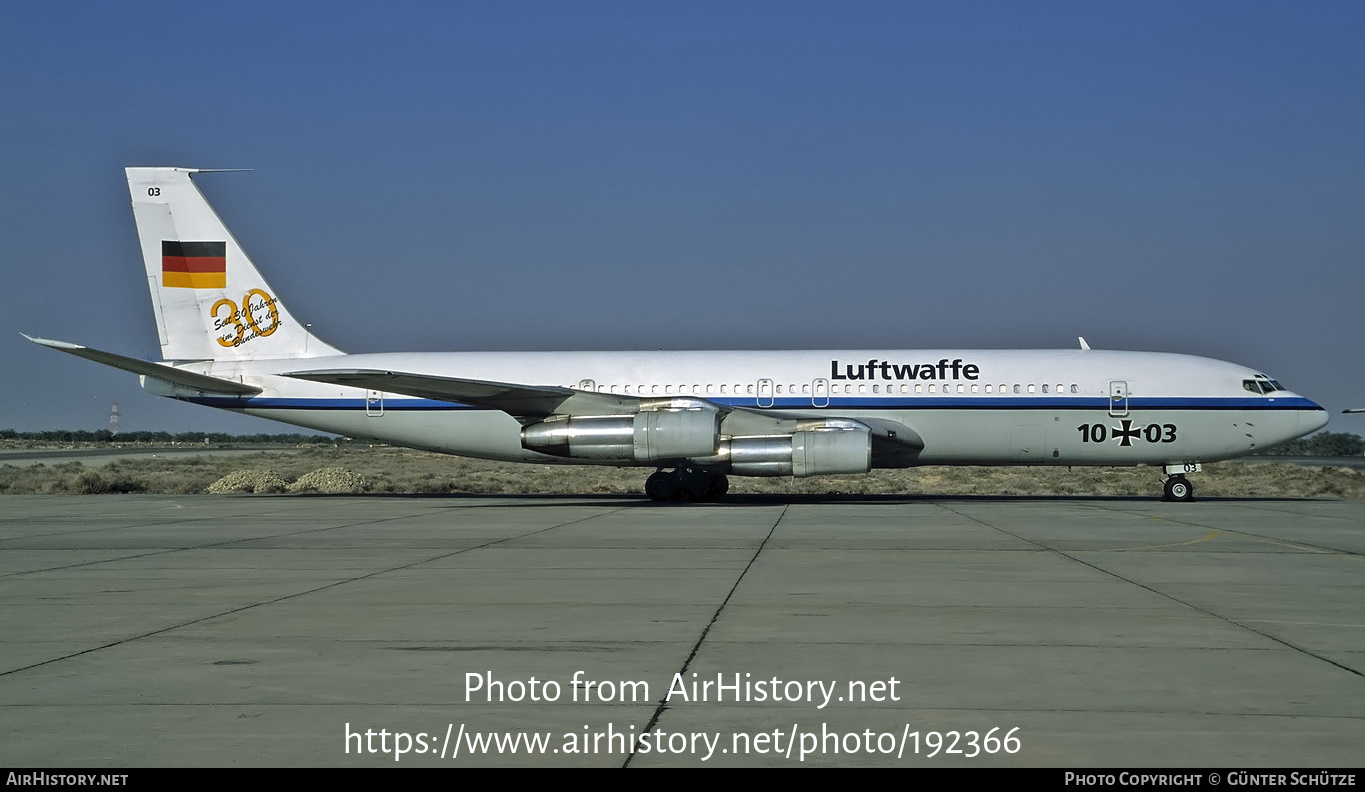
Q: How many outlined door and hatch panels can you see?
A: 5